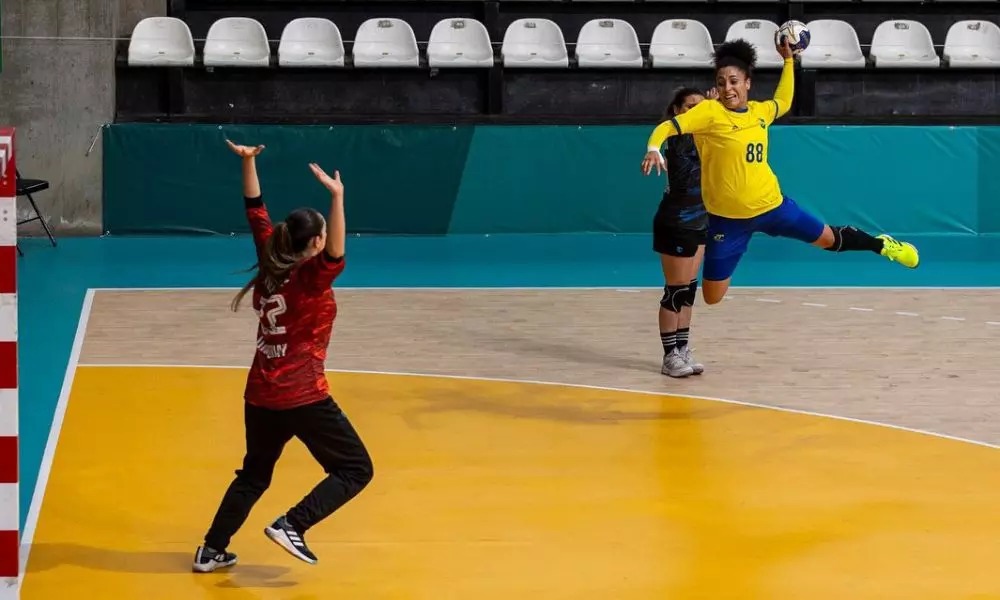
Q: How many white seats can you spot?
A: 12